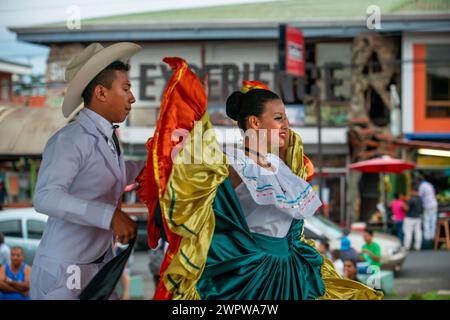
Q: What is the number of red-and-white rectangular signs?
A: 1